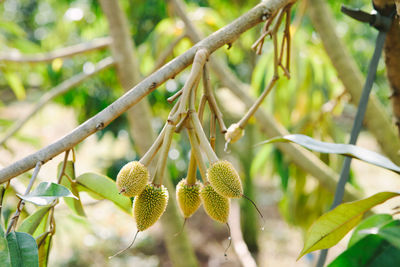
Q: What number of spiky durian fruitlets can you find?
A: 5